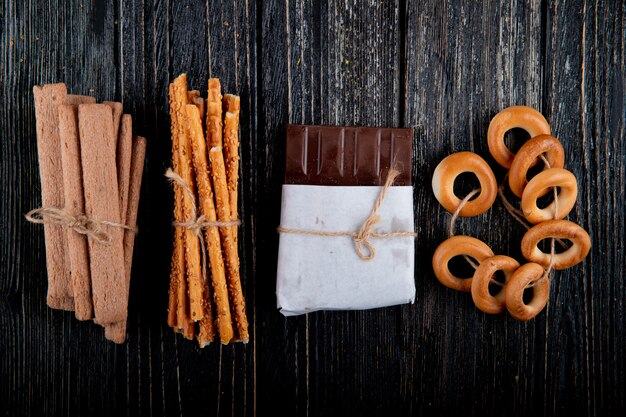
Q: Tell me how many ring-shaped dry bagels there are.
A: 8